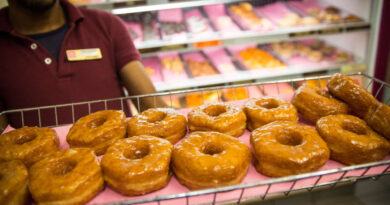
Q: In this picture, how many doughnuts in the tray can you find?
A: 14